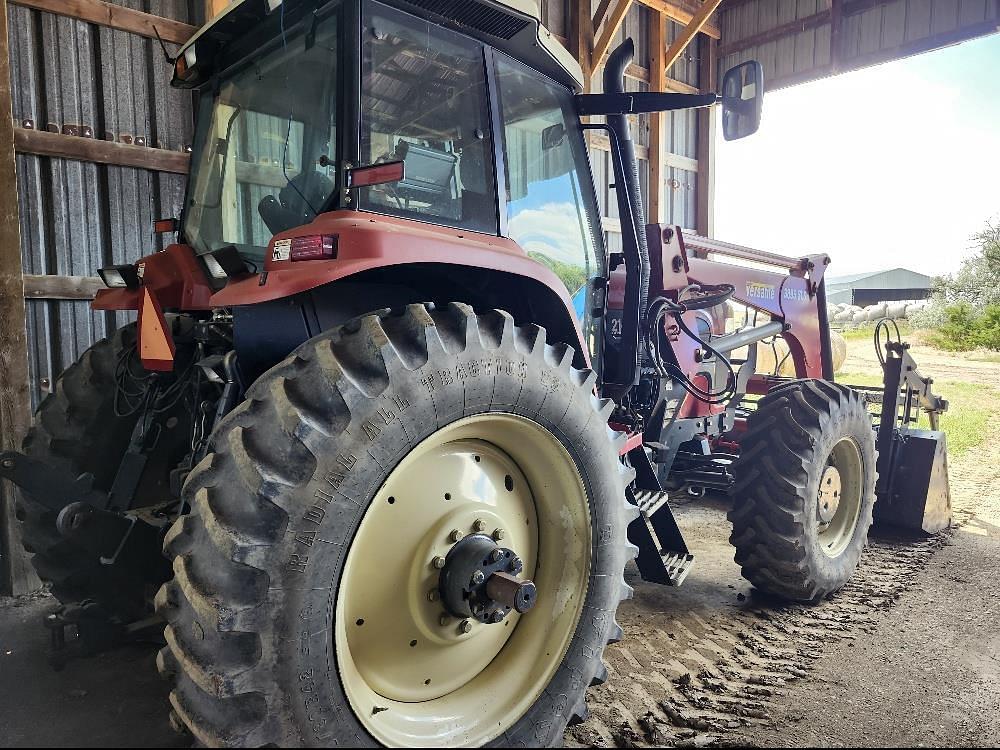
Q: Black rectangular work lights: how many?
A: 2